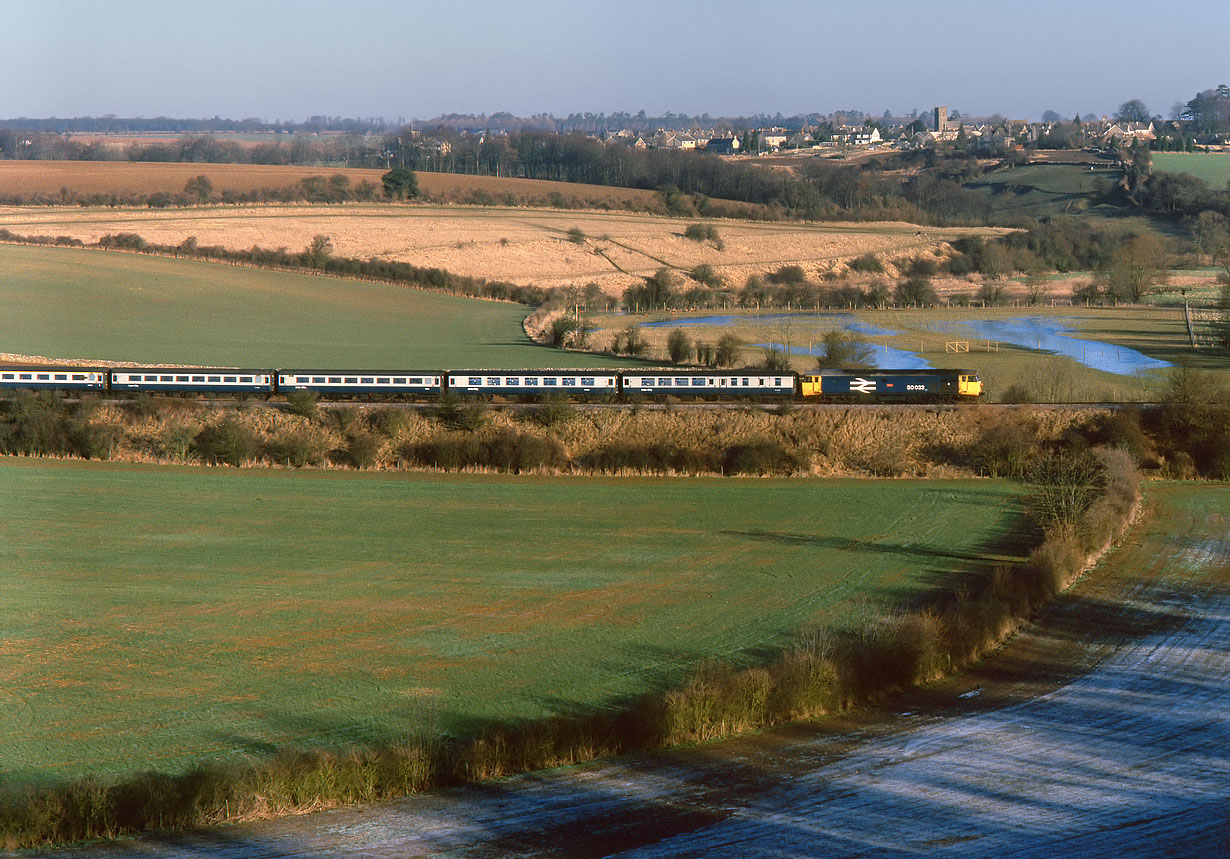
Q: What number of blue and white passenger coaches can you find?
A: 5